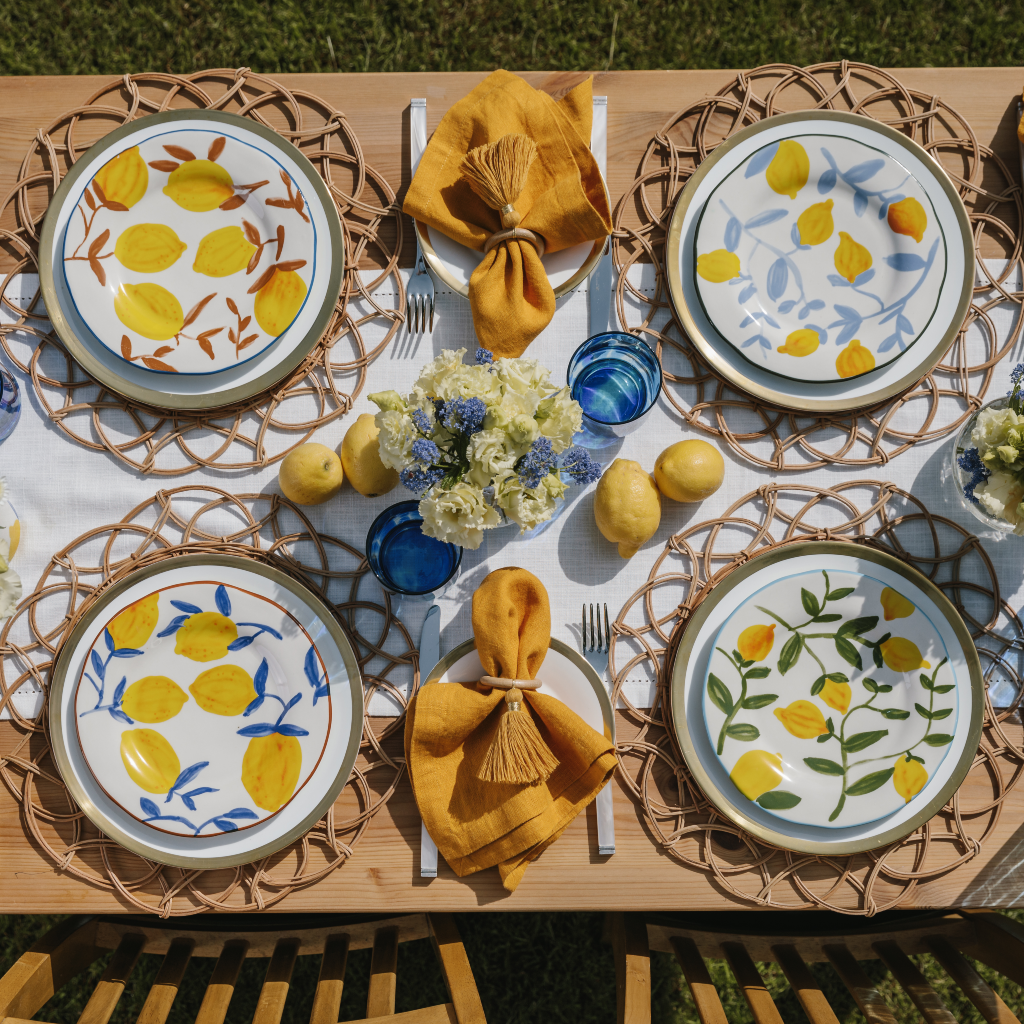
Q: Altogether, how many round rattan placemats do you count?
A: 4